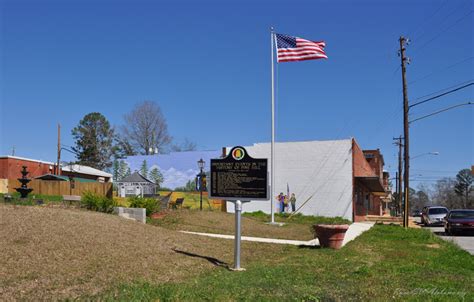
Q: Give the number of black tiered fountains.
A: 1